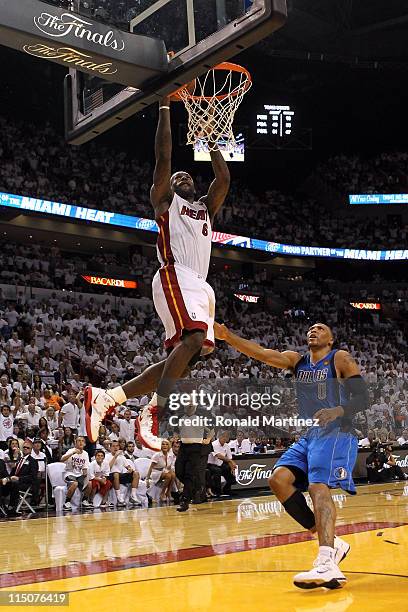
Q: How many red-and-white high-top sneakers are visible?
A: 2